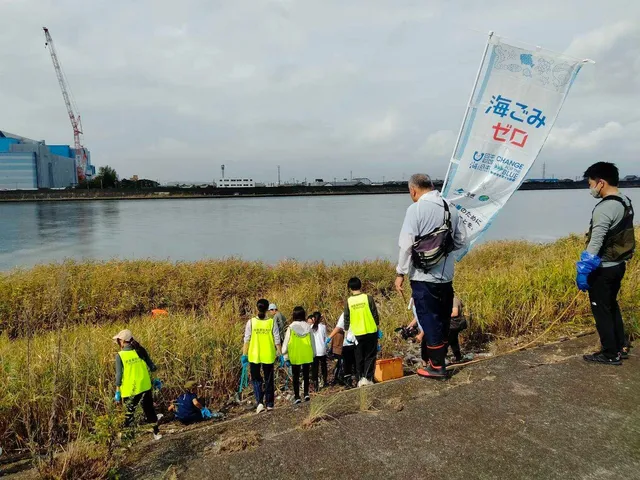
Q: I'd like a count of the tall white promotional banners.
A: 1